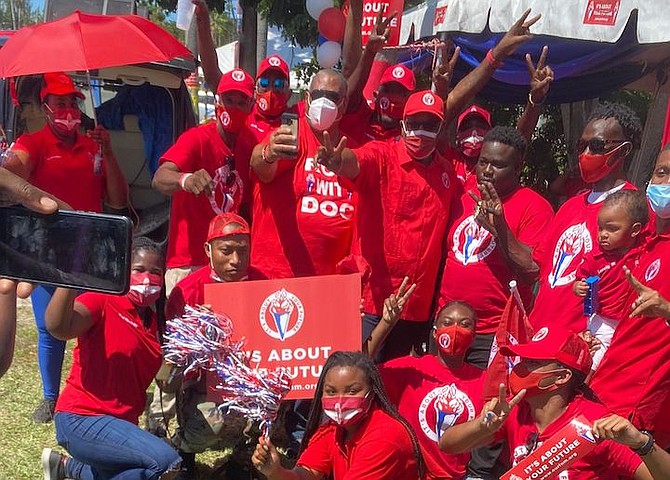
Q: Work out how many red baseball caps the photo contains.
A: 8